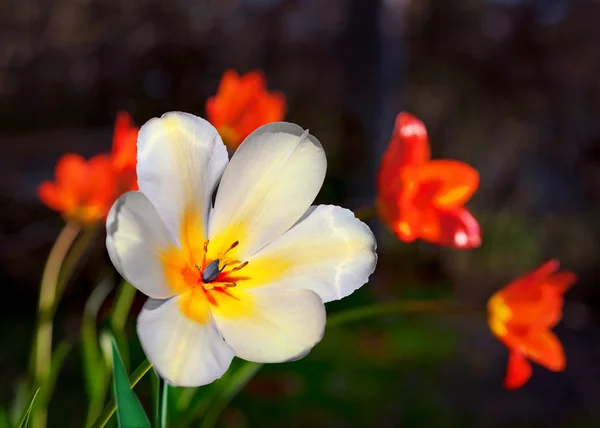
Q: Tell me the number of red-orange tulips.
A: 5